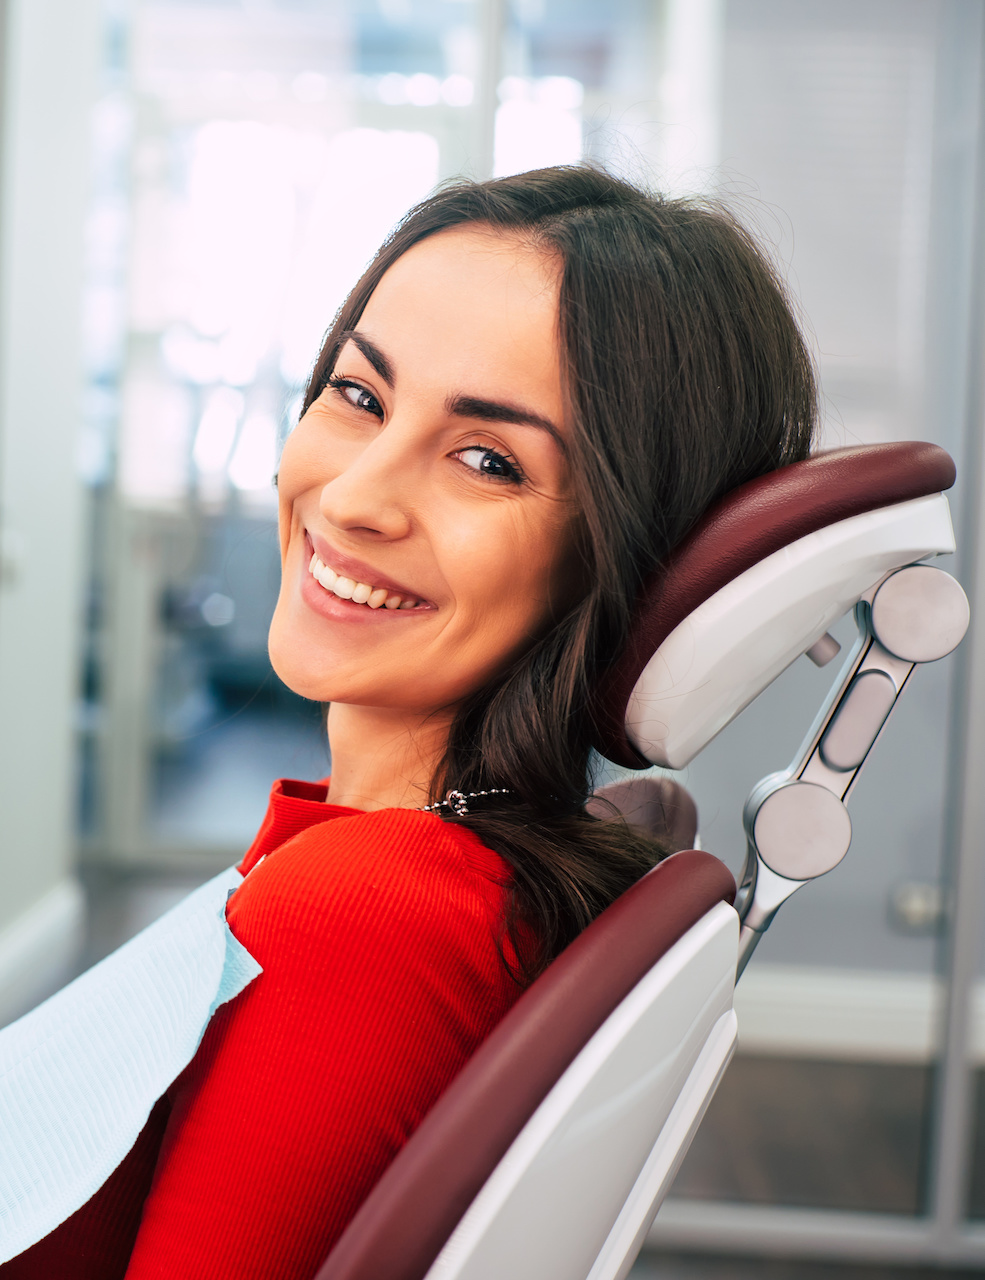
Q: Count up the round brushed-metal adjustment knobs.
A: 2